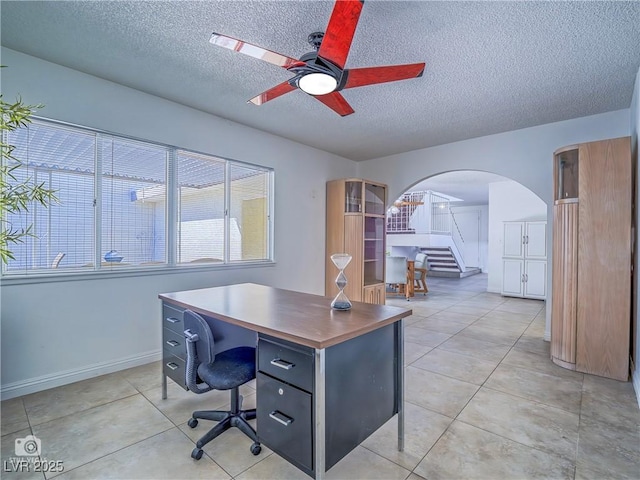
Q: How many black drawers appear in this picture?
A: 5